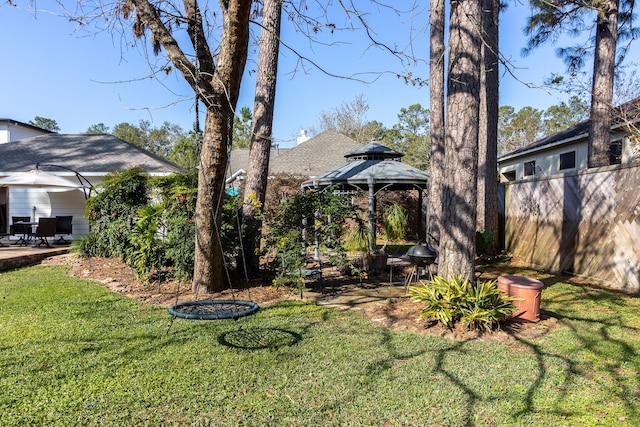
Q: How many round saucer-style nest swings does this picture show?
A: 1